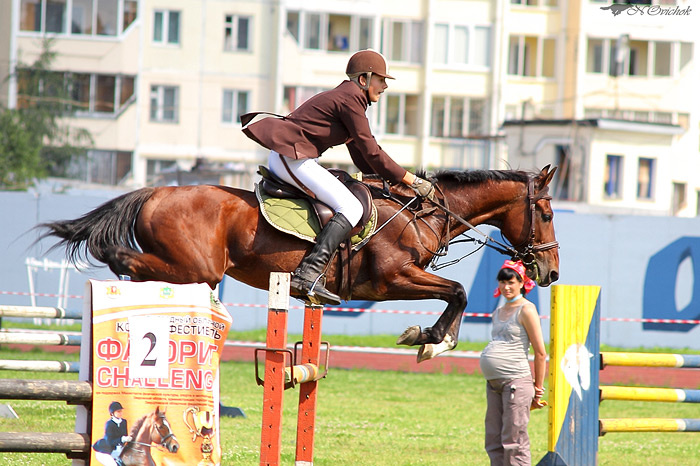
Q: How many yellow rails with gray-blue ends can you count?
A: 3